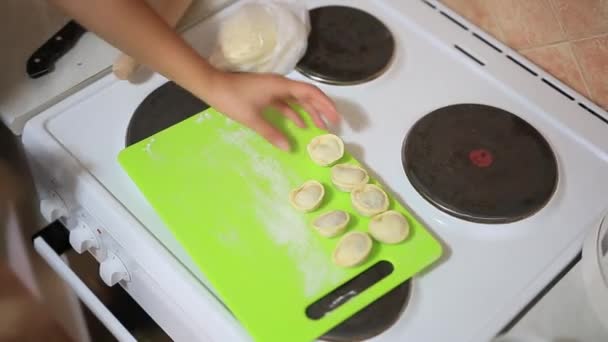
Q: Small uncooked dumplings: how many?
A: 7